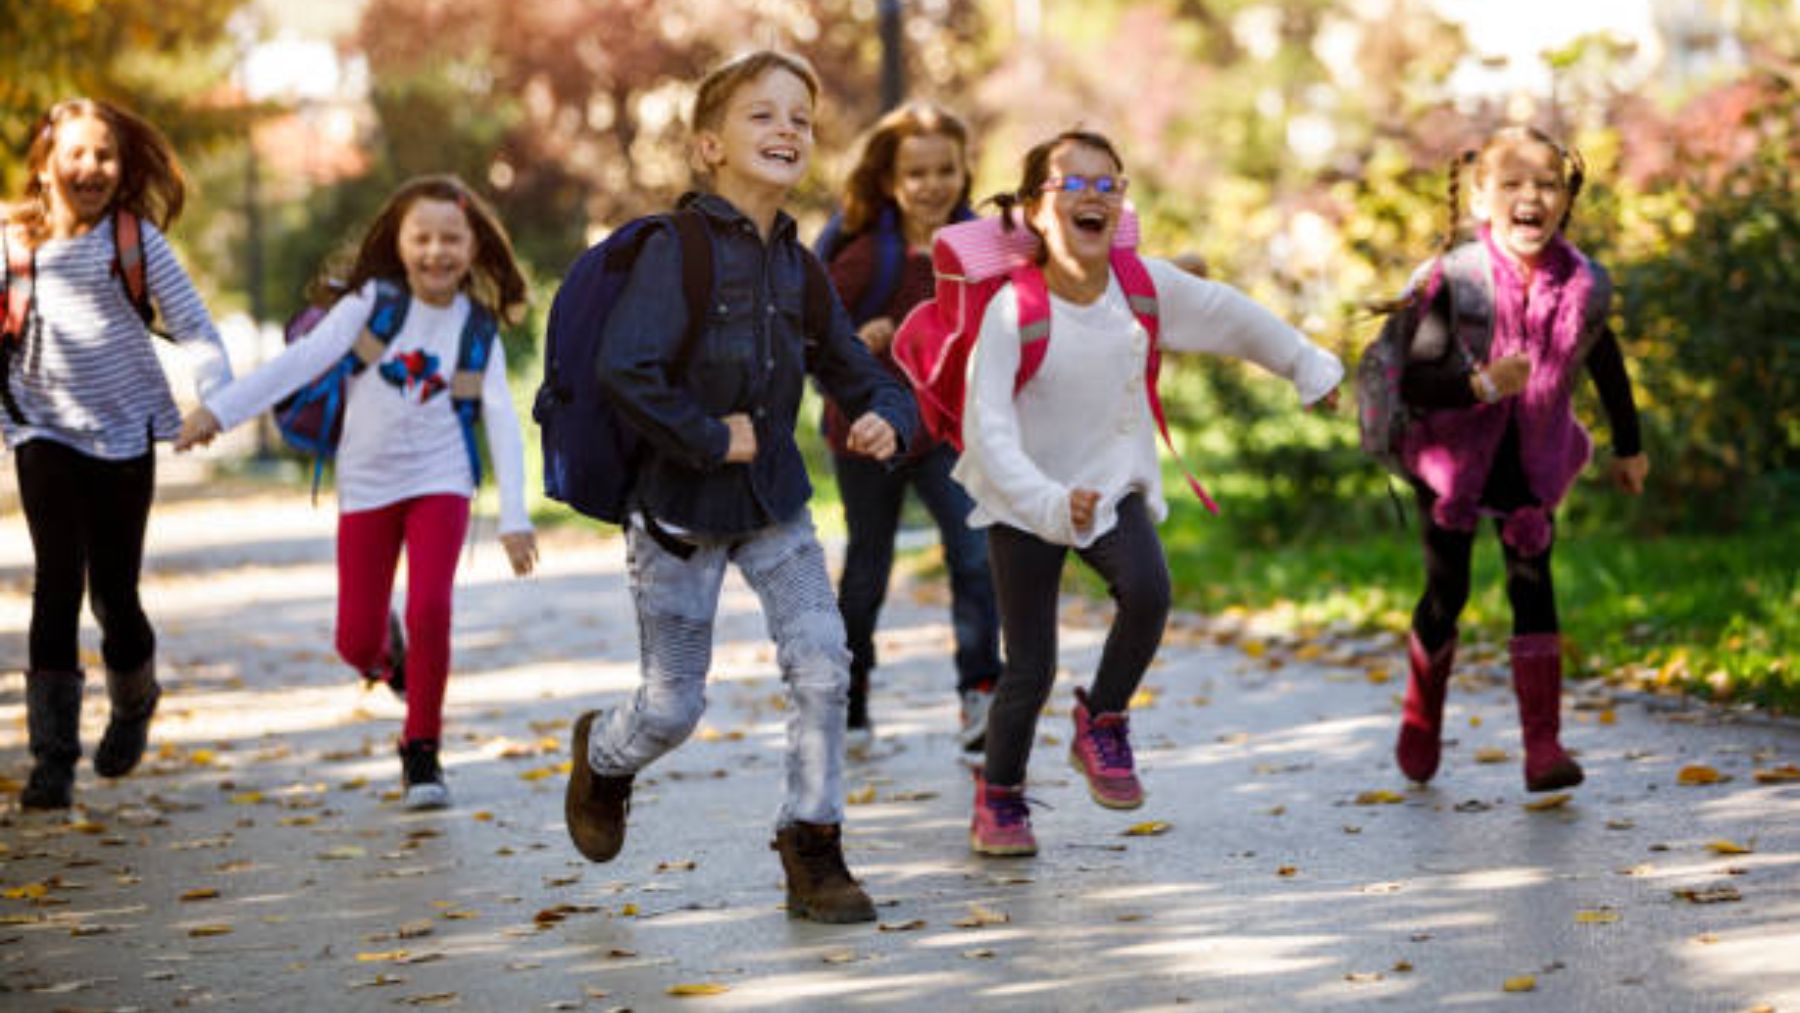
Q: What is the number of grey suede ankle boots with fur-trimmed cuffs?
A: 0